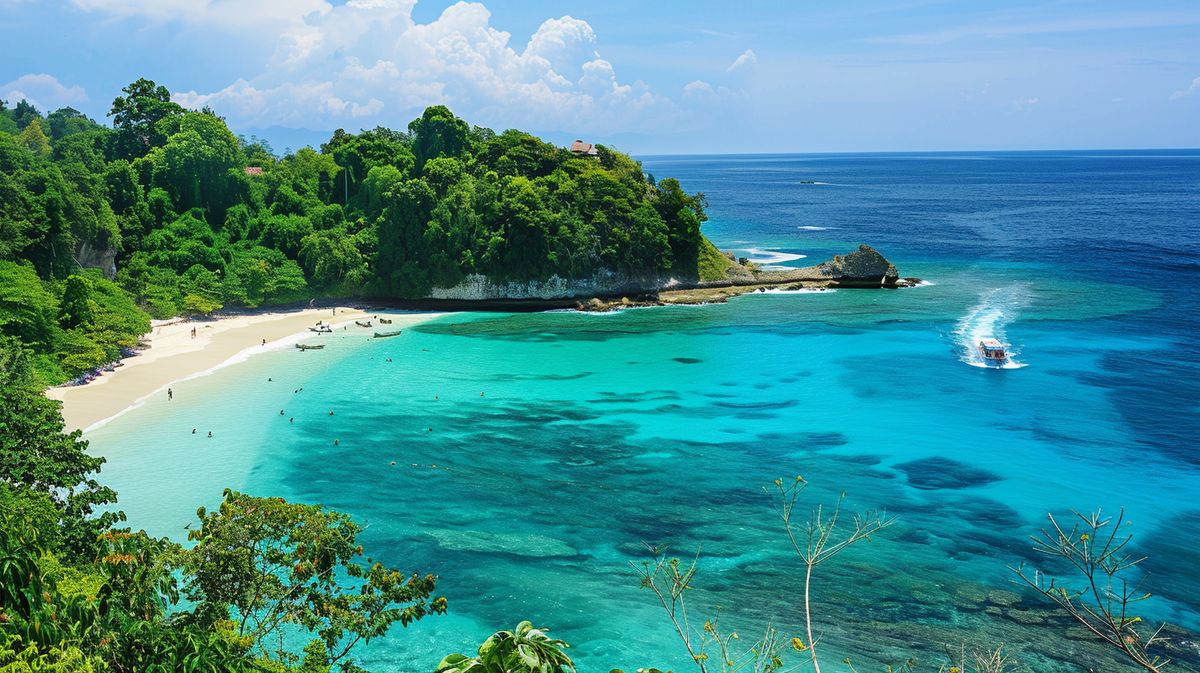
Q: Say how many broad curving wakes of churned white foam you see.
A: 1